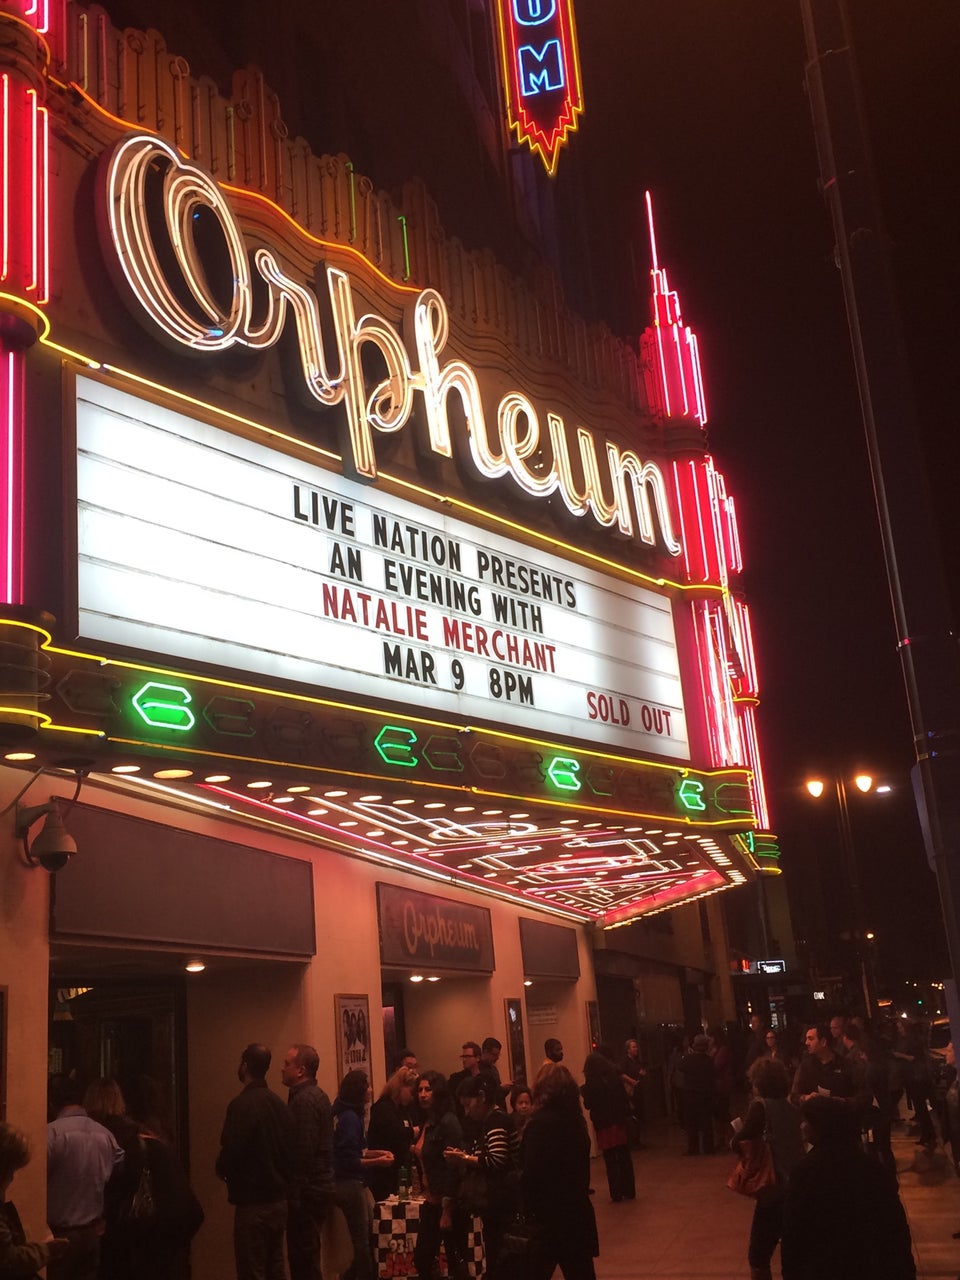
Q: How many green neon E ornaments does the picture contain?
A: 4